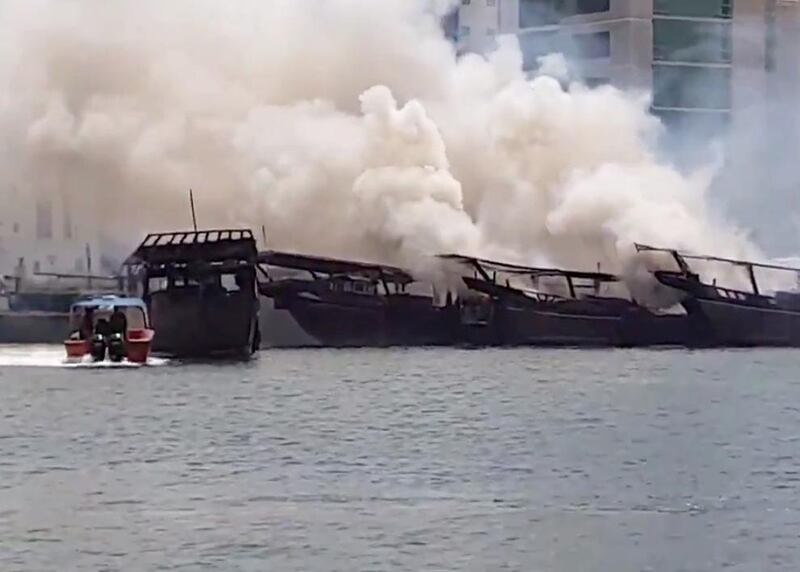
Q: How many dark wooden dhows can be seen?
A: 4